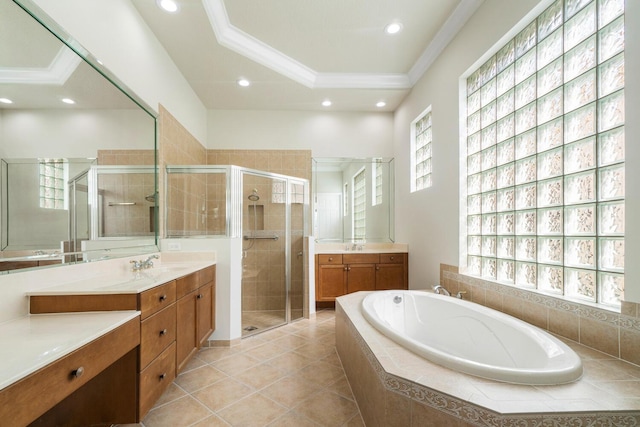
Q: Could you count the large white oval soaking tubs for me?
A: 1